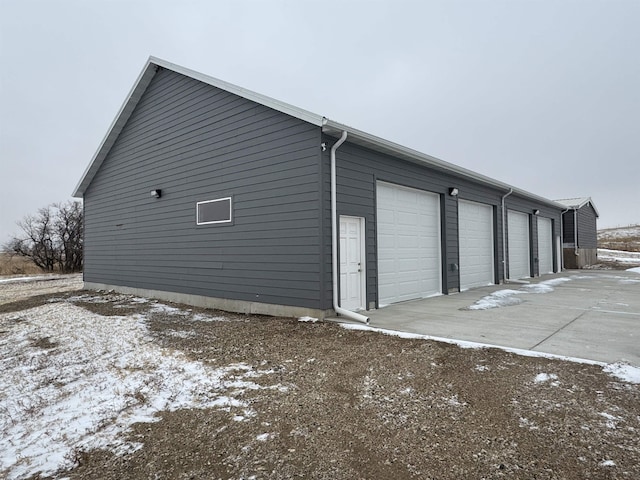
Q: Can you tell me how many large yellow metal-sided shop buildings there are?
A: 0